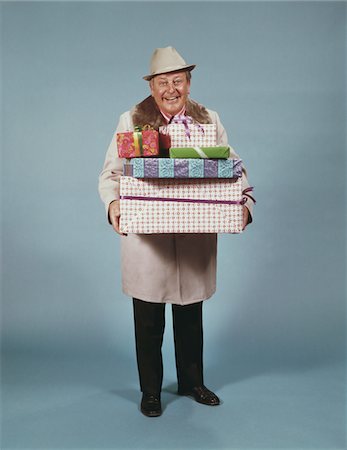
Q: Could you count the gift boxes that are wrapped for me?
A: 5